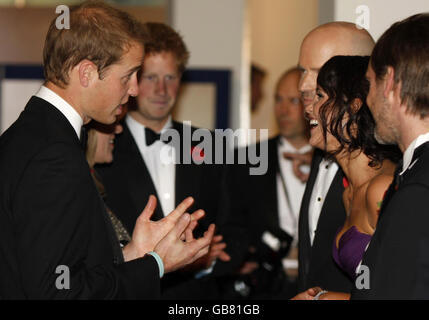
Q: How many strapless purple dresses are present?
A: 1